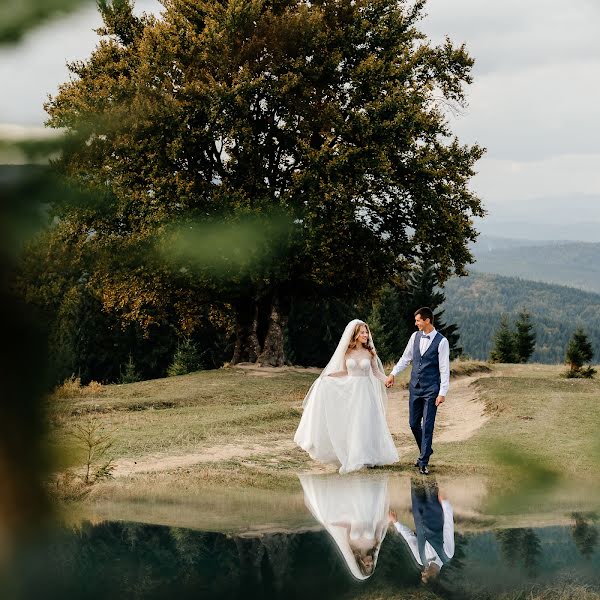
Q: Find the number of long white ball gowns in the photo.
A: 1